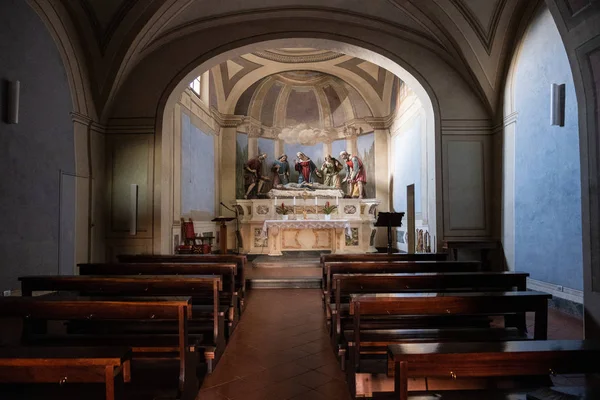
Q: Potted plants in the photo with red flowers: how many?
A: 2